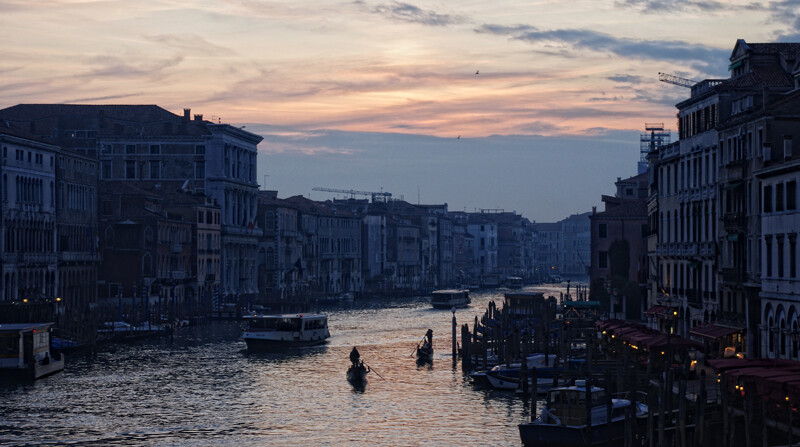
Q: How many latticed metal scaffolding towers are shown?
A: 1